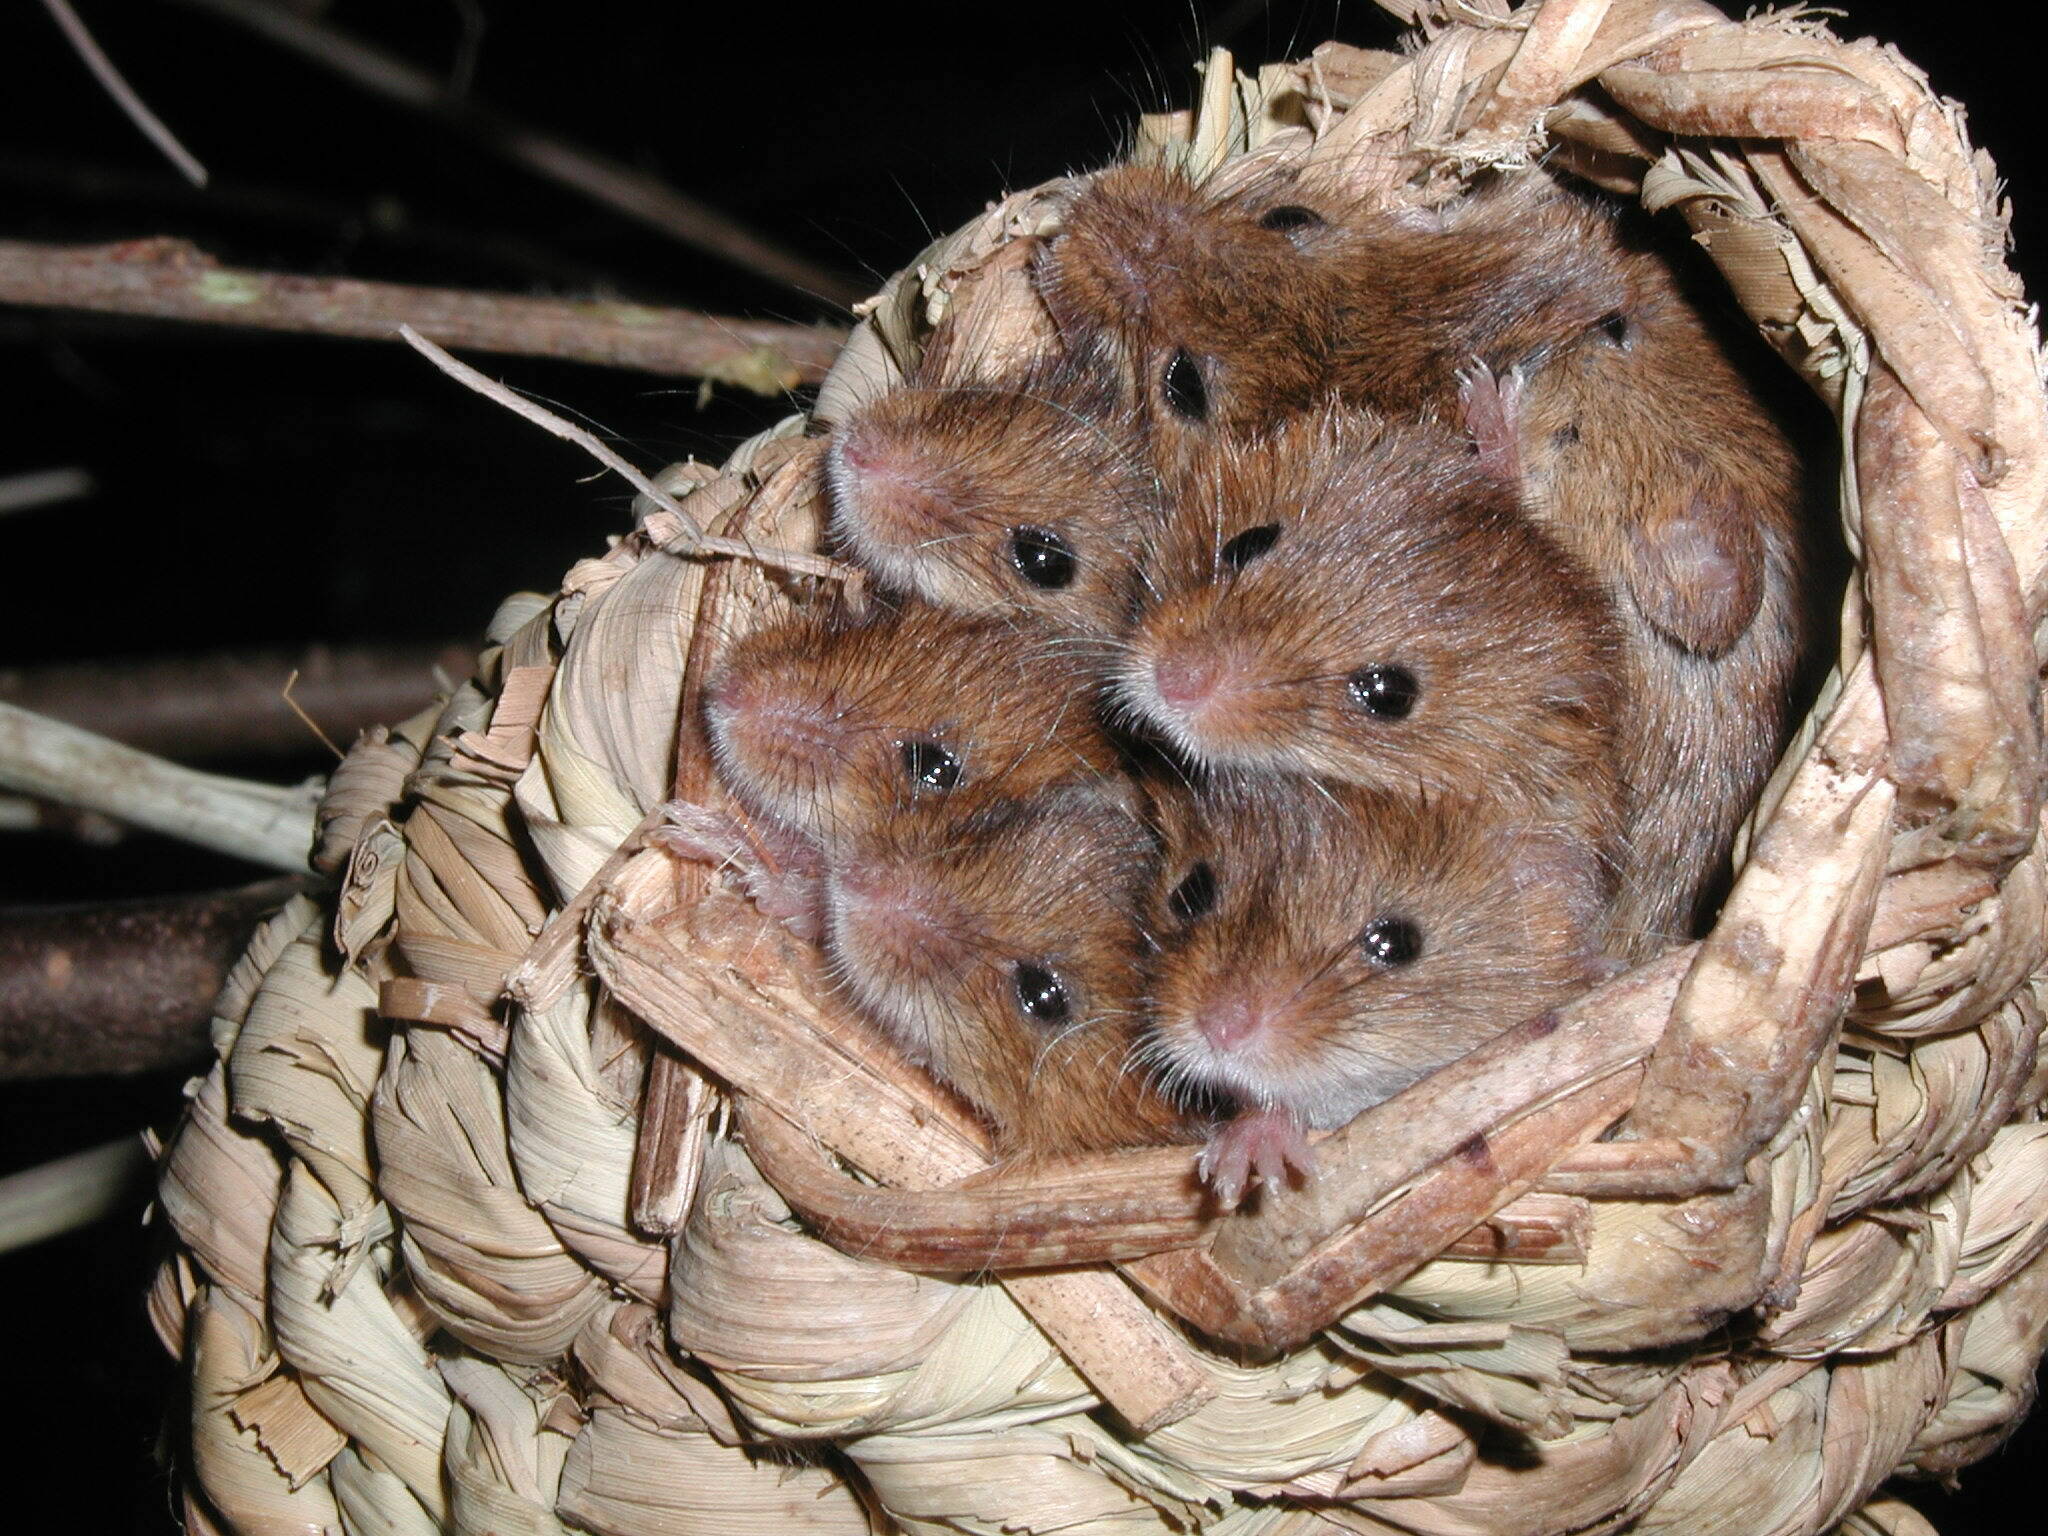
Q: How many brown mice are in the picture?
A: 7